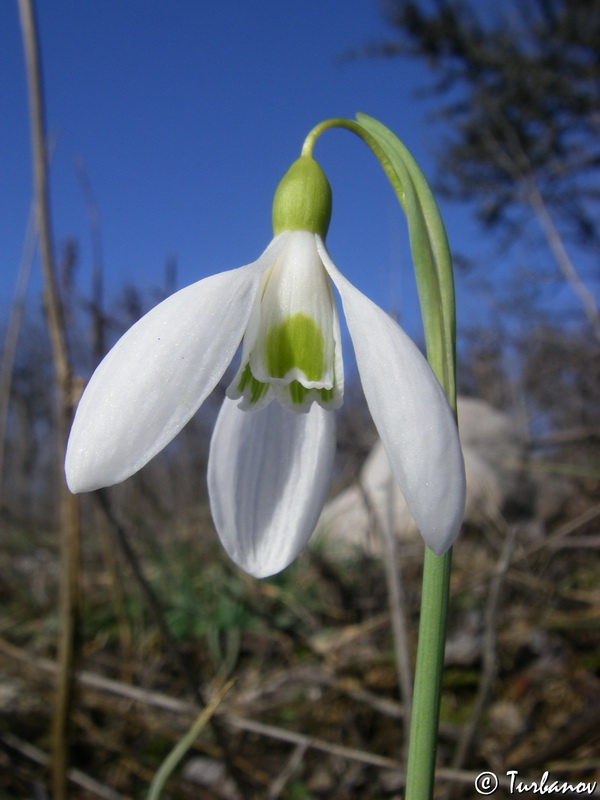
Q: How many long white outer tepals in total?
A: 3